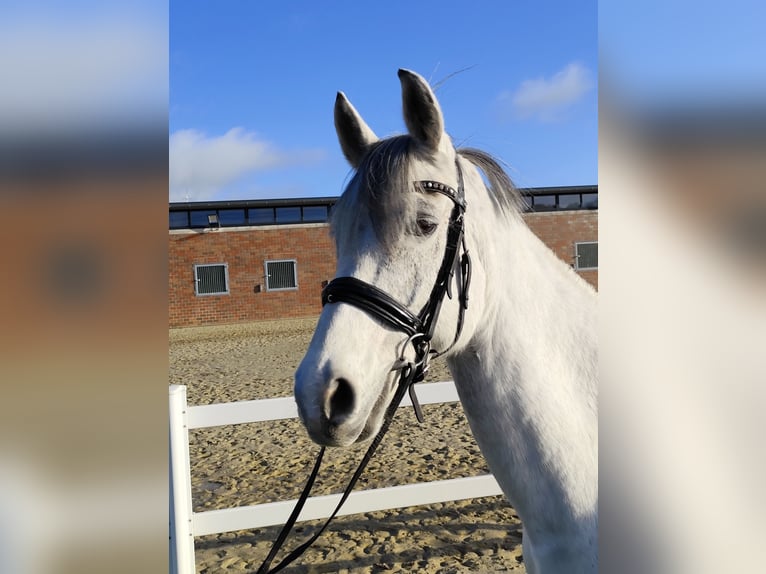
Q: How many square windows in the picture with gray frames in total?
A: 3